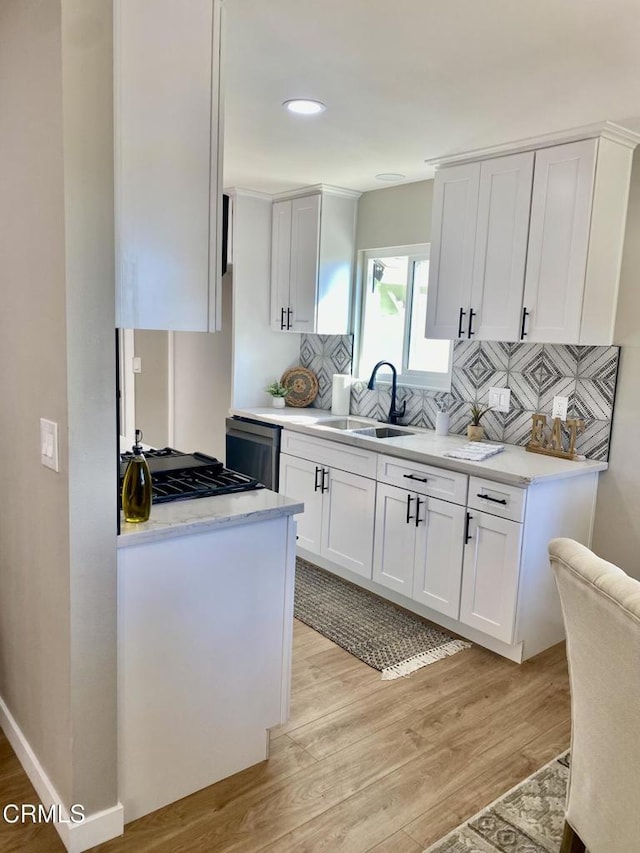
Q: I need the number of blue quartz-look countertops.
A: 0